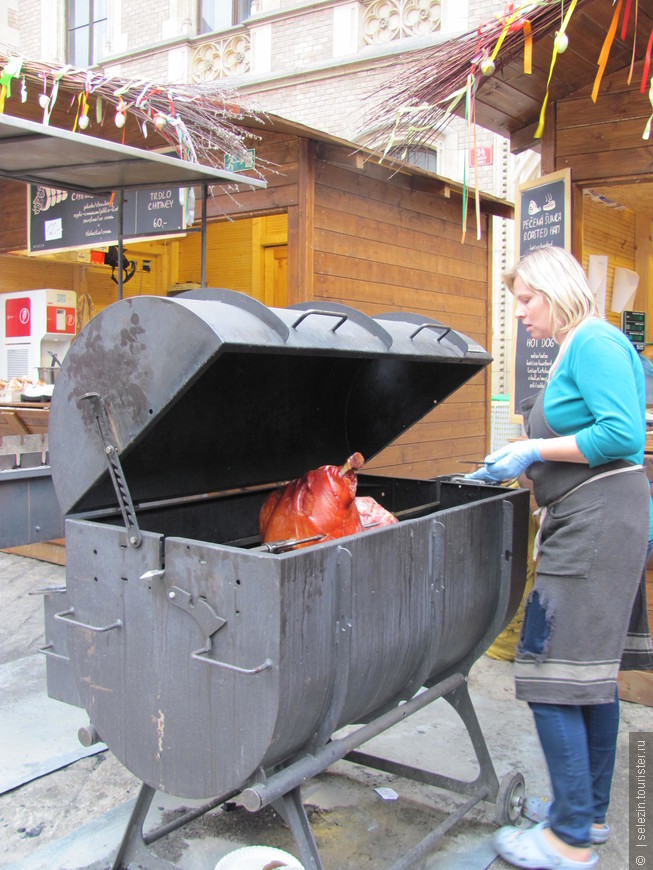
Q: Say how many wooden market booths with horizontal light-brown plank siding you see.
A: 2